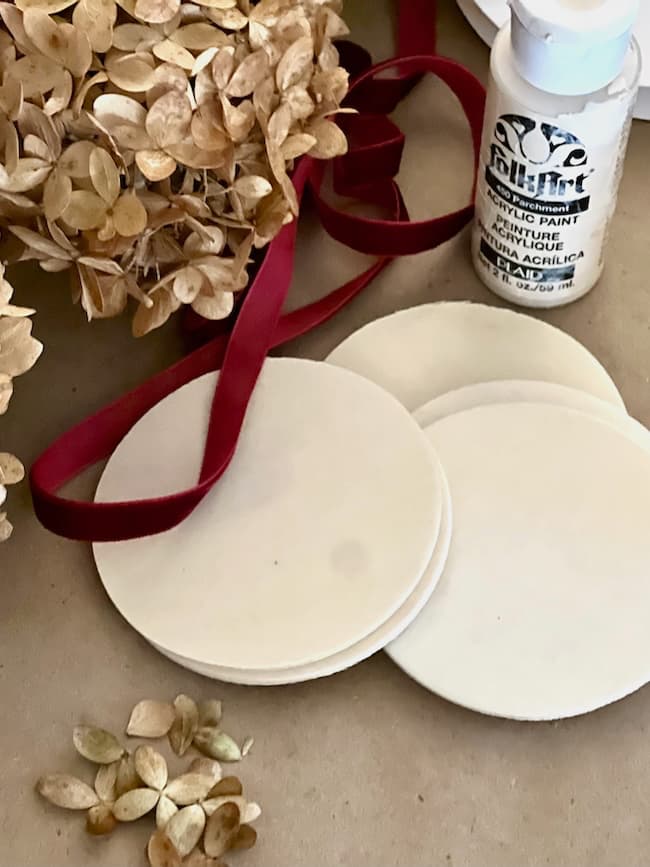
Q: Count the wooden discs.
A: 5